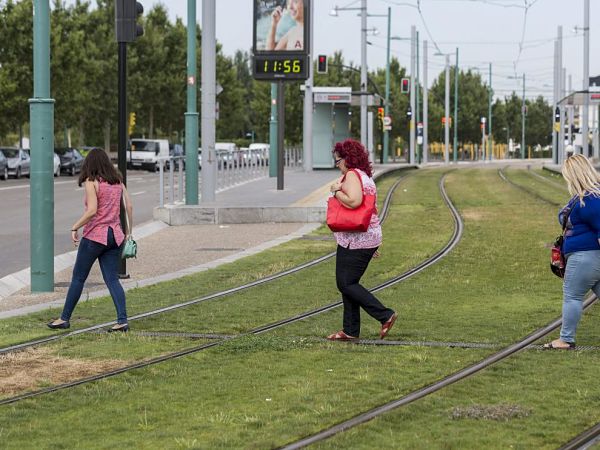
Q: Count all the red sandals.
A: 2